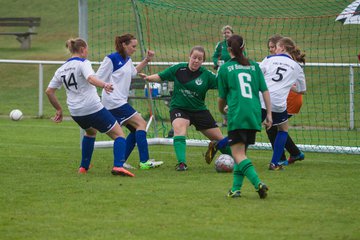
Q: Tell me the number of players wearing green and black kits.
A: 2